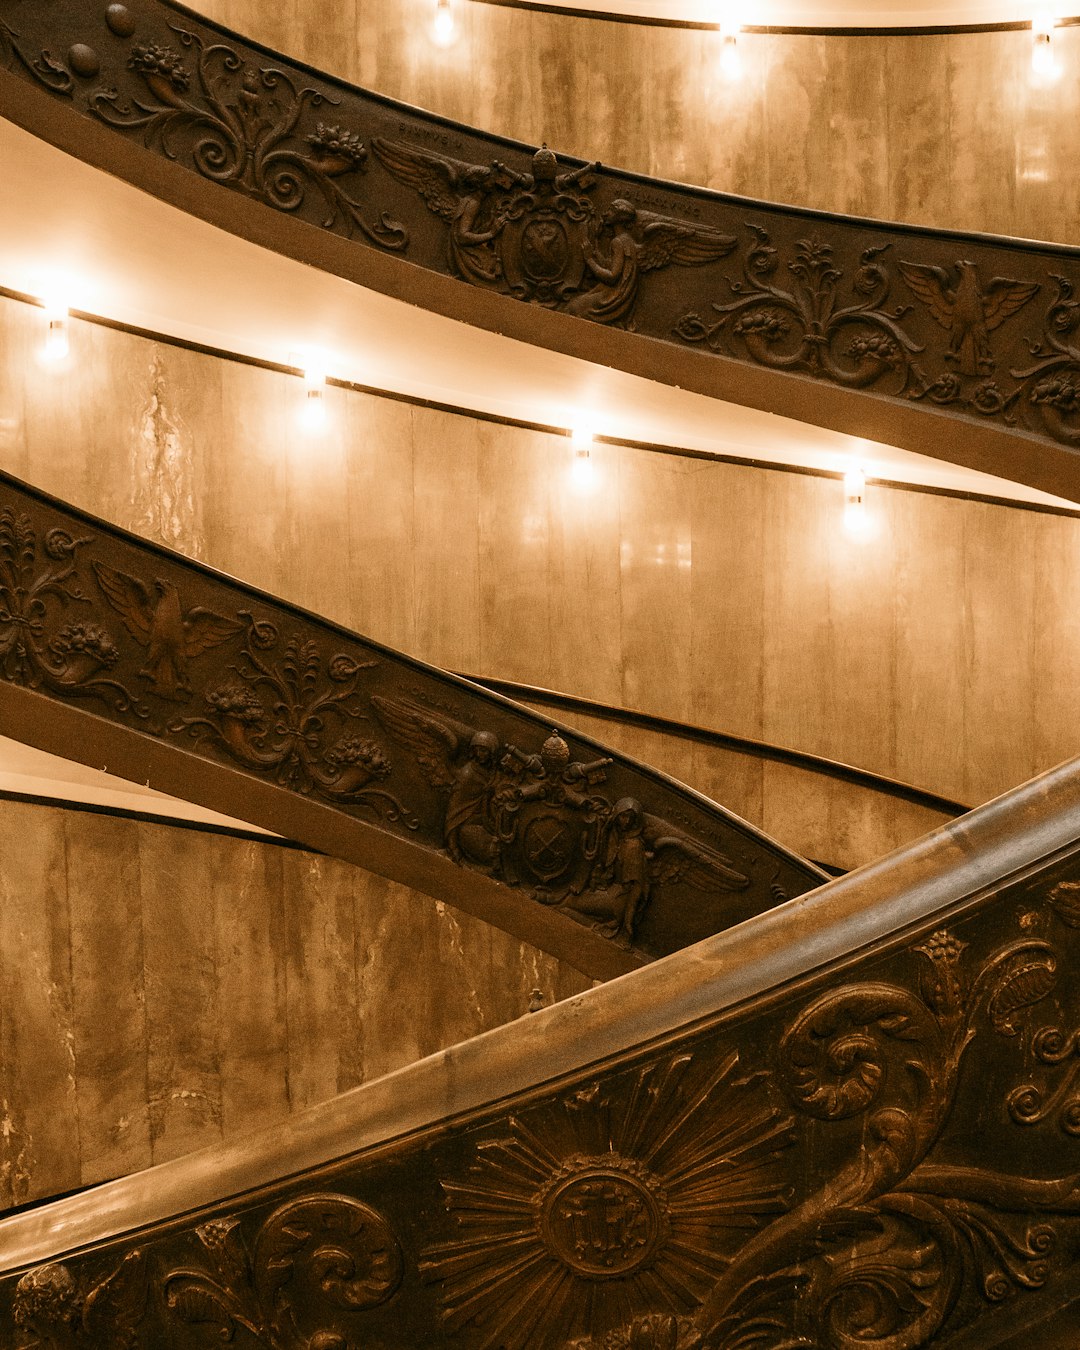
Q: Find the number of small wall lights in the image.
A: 7